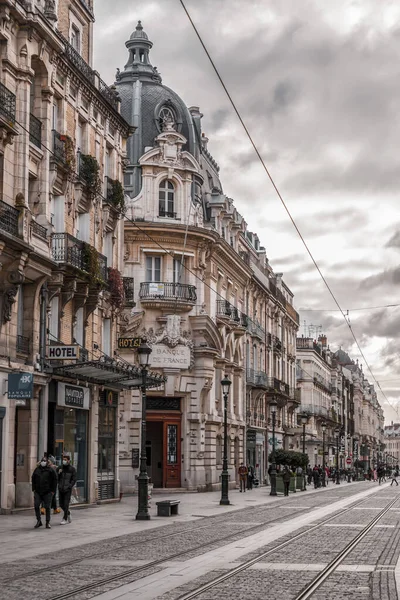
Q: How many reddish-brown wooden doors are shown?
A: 1